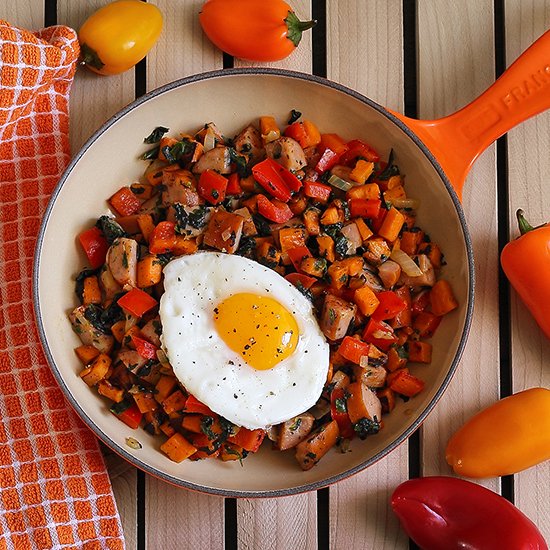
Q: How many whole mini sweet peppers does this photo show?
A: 5